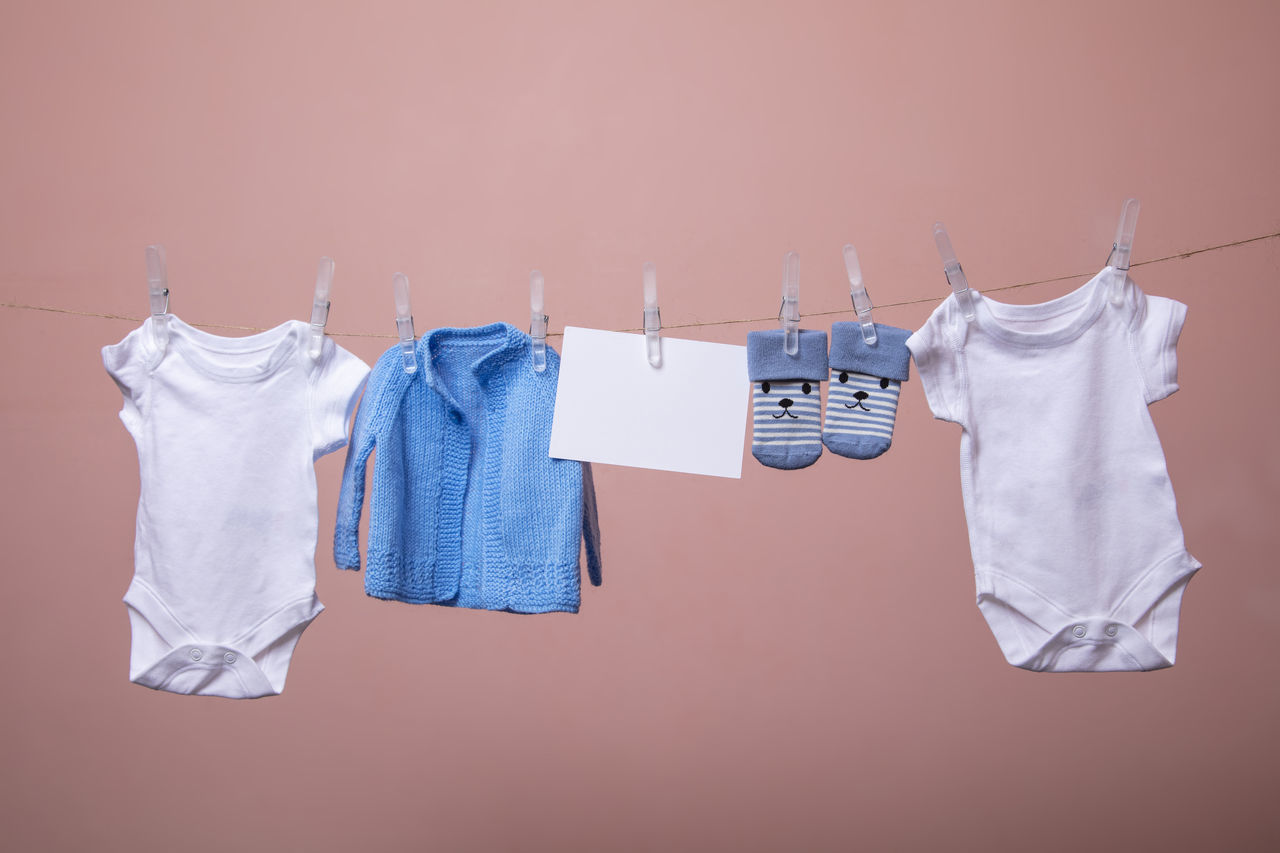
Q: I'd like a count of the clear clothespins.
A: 9